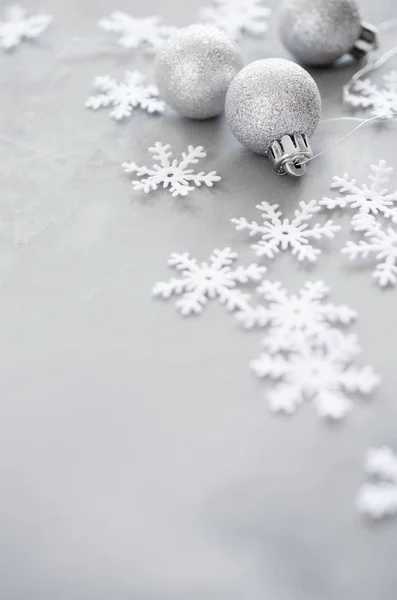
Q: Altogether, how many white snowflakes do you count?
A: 13